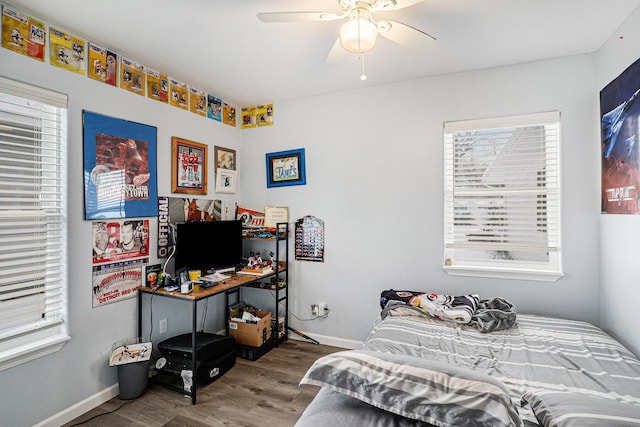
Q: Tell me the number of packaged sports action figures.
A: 11